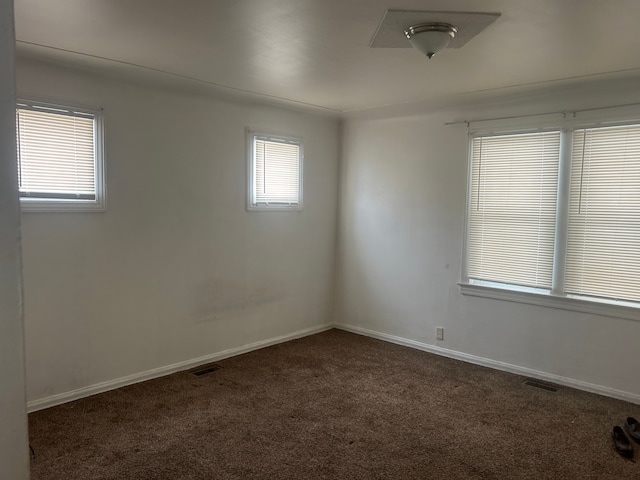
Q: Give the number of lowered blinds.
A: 4